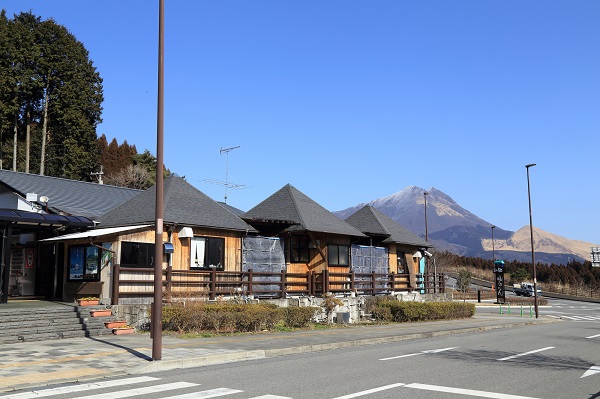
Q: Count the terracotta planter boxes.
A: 4